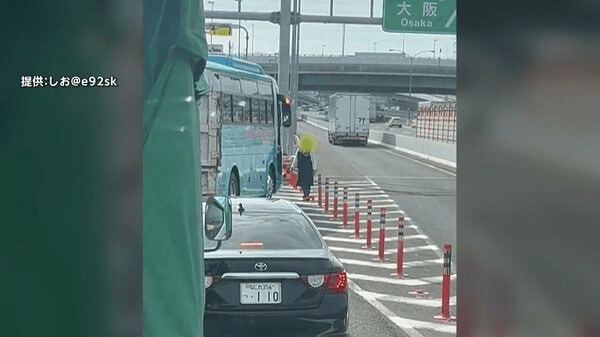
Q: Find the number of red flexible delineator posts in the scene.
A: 9